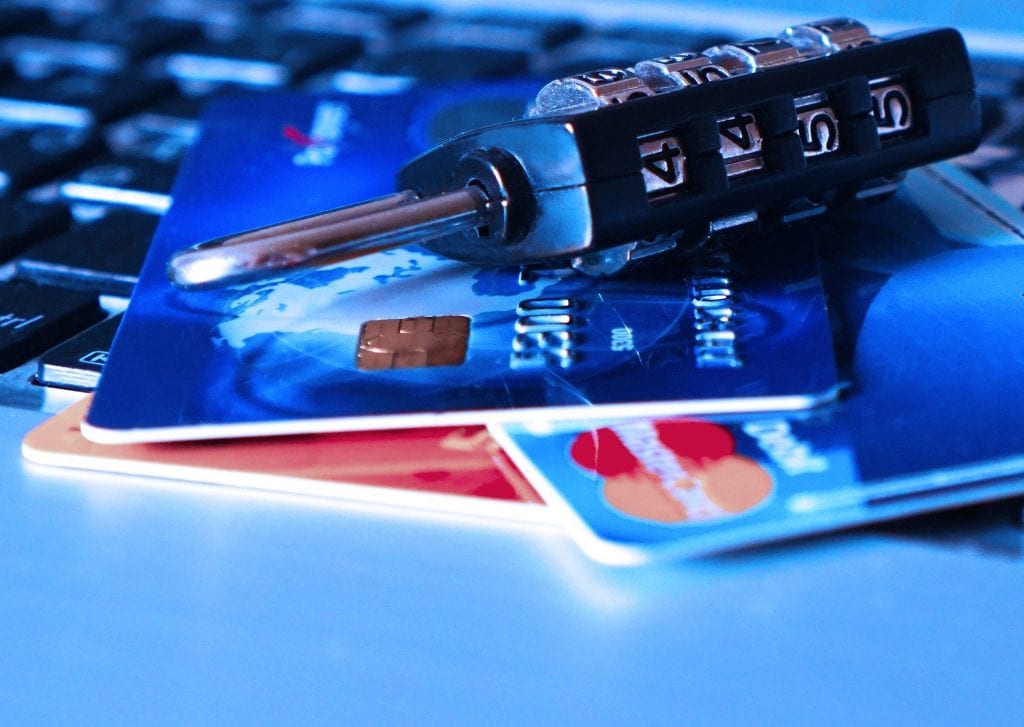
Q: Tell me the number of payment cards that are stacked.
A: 3